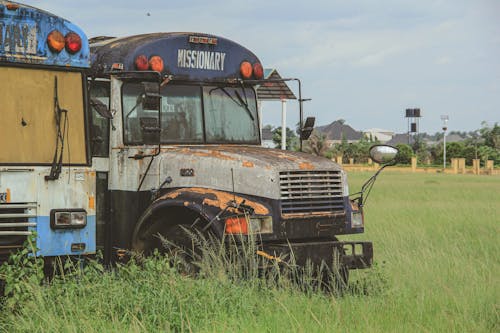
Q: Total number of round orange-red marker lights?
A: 6